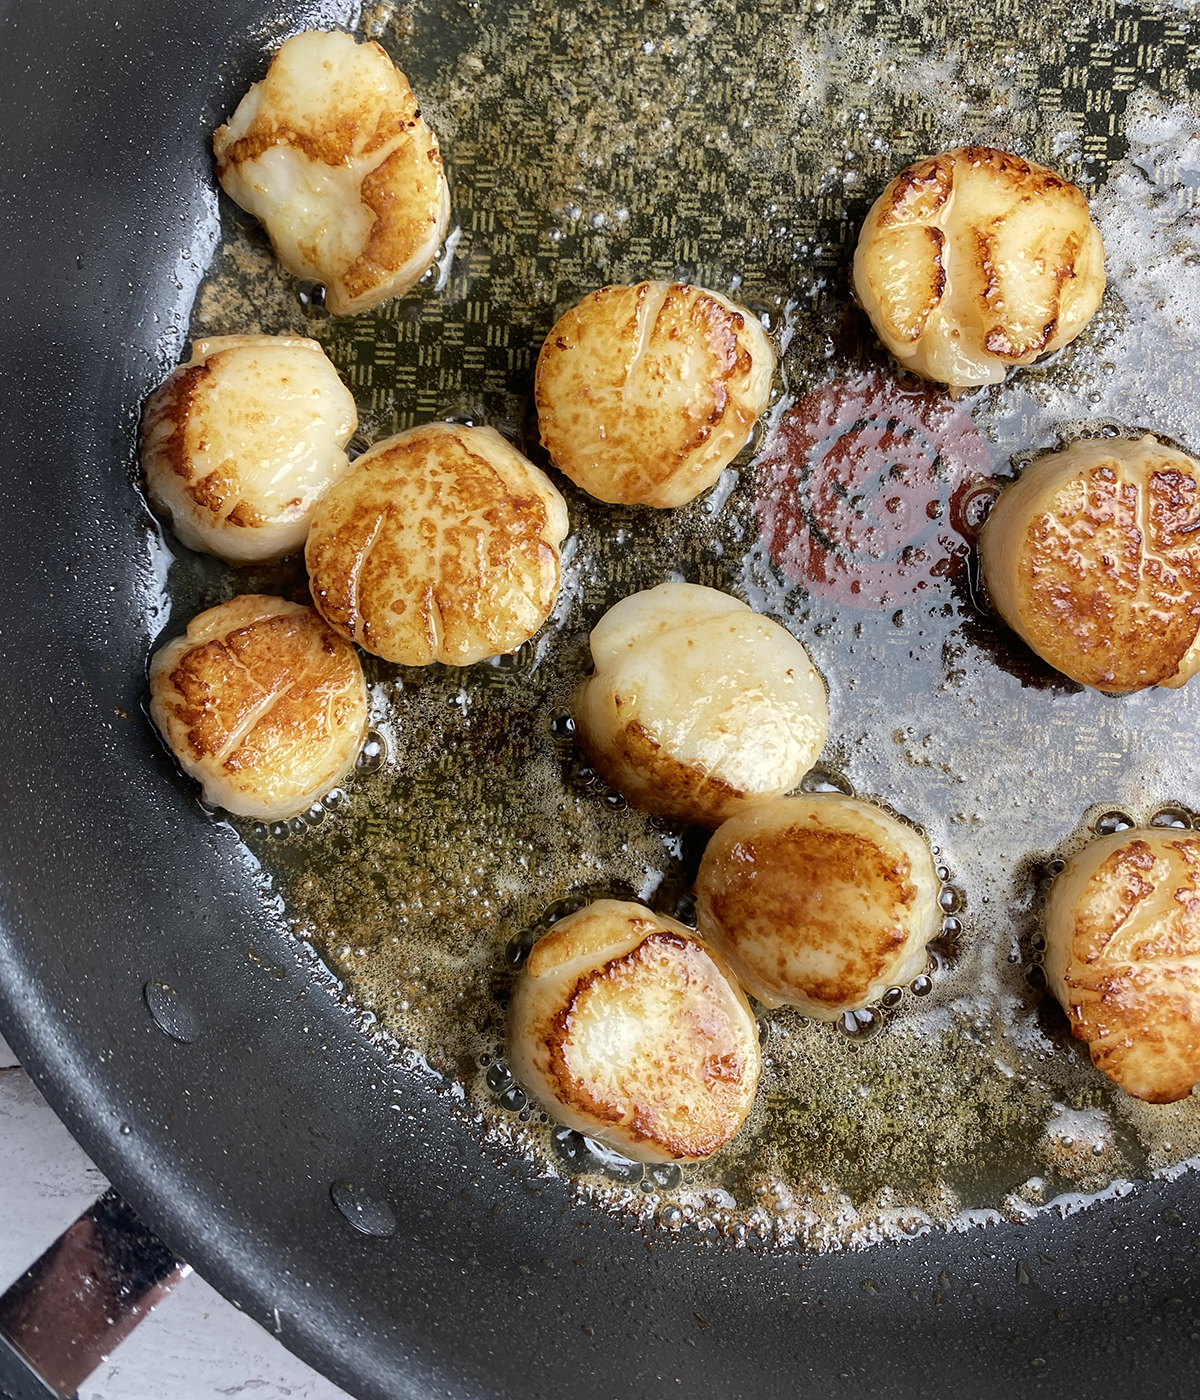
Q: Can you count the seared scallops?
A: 11